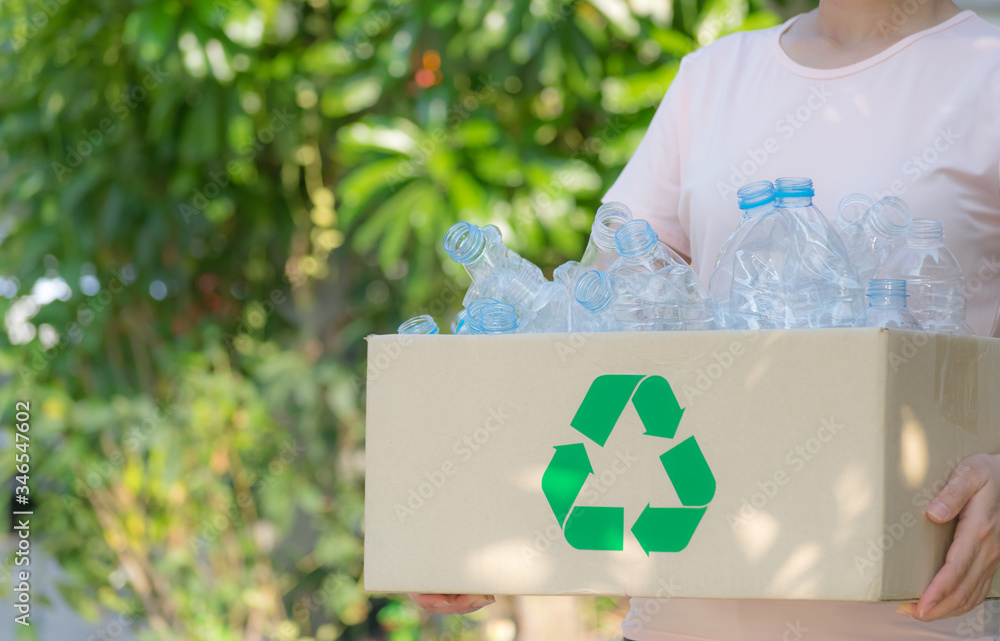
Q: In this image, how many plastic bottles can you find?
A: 14